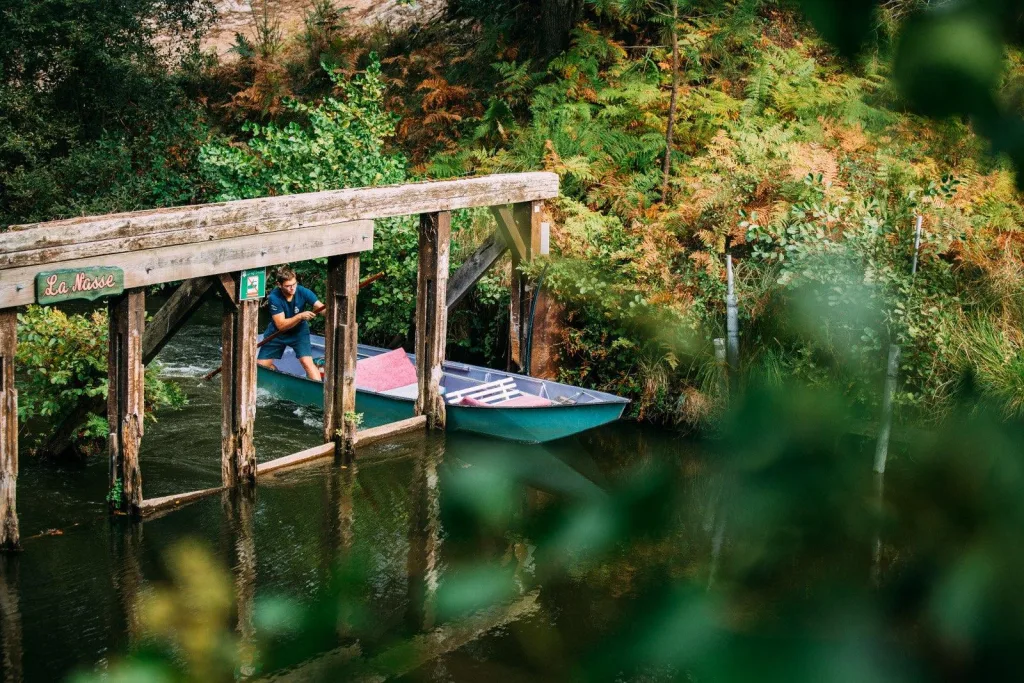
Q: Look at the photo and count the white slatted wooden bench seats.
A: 1